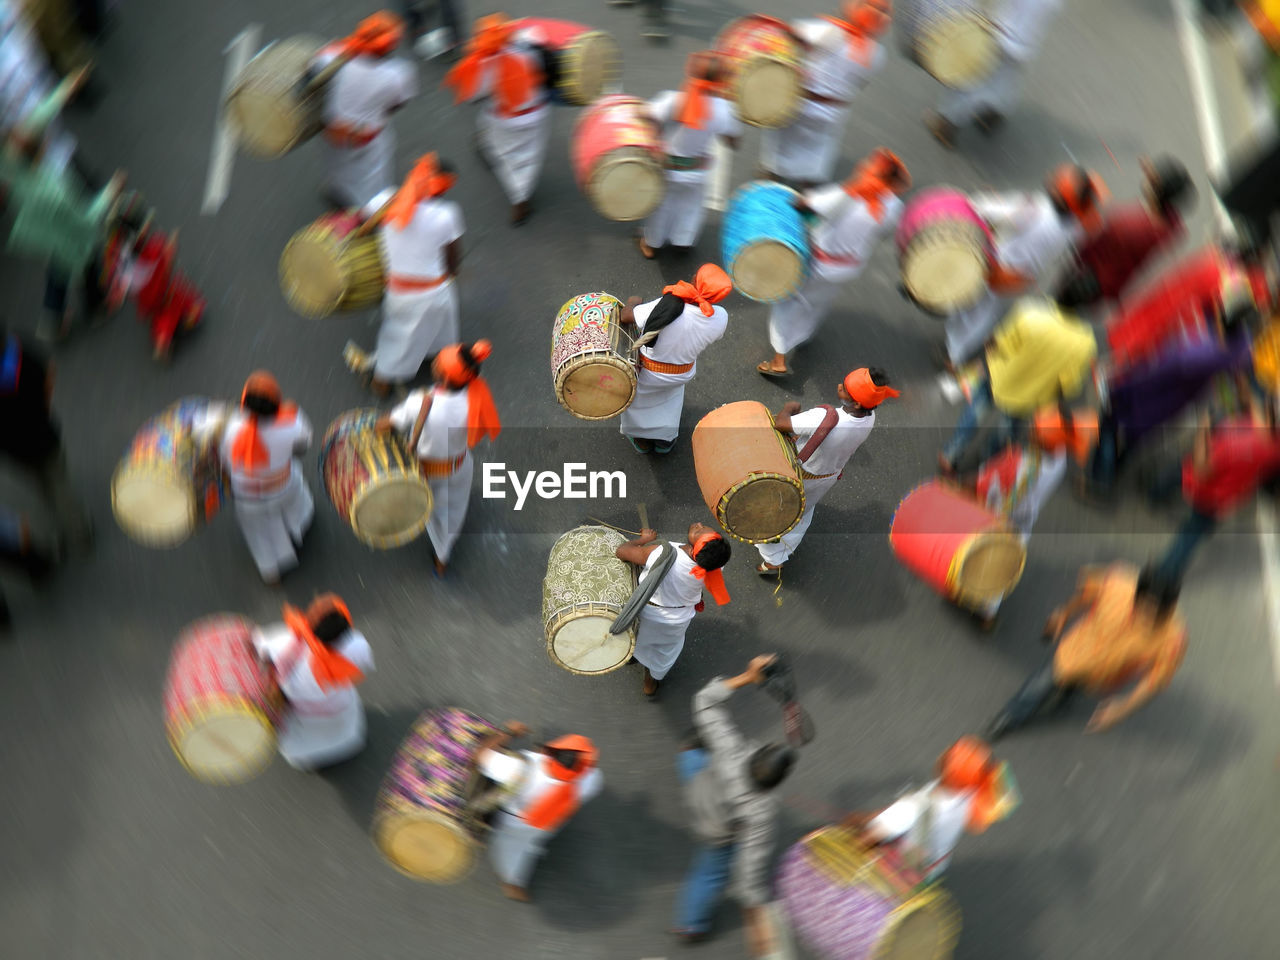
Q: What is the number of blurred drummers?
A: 14